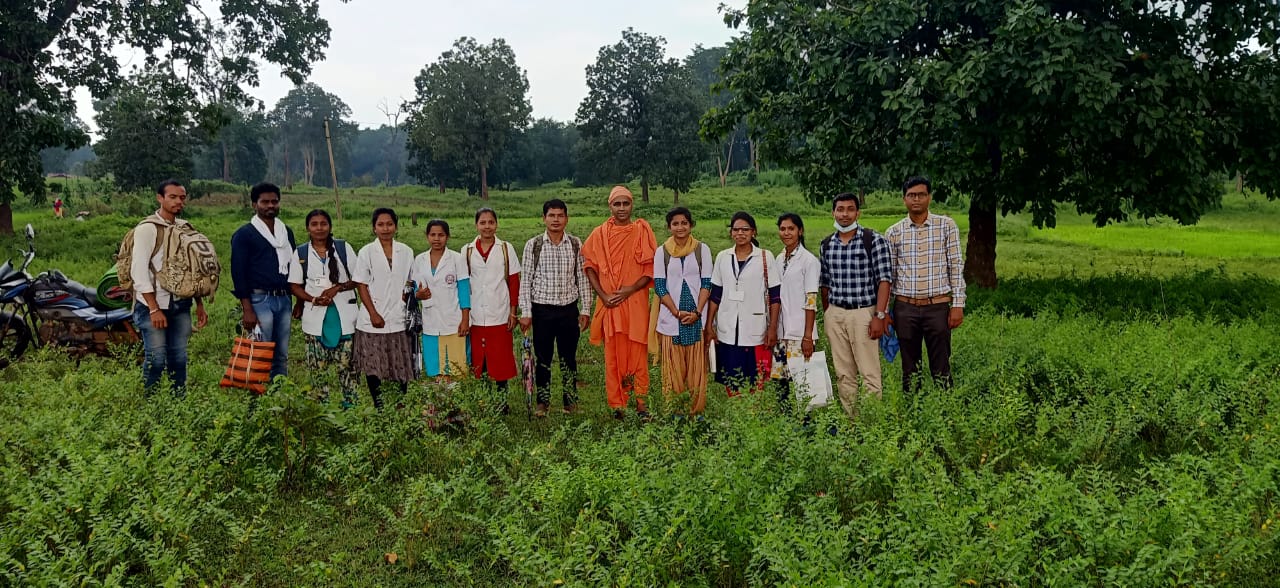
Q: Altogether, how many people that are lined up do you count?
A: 13